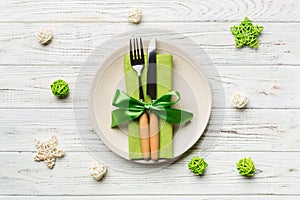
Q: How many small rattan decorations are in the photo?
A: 9